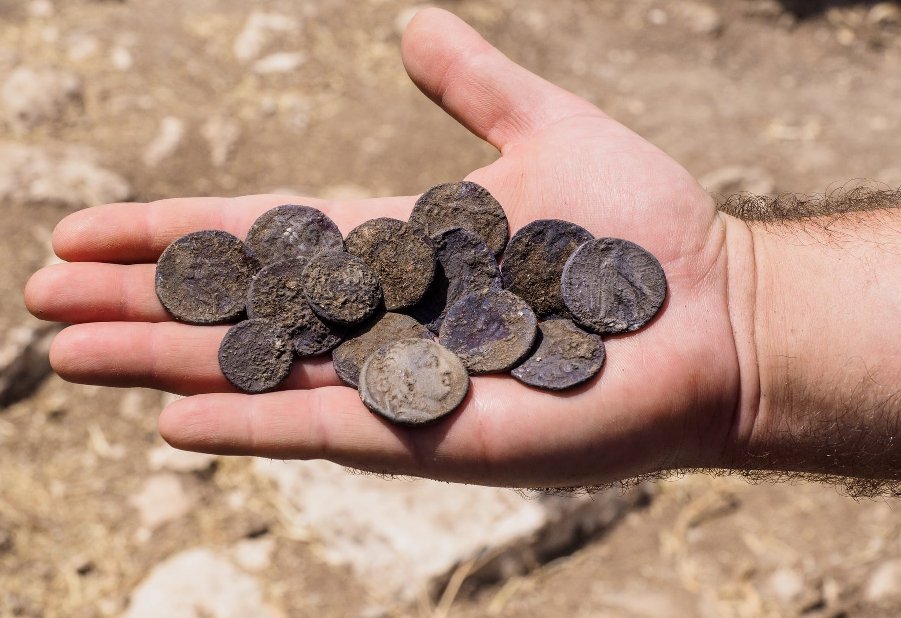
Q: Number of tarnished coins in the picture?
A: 14